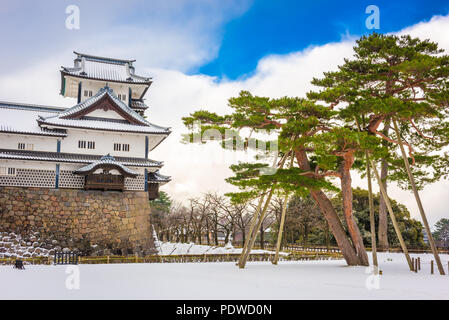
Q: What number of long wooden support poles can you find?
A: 6